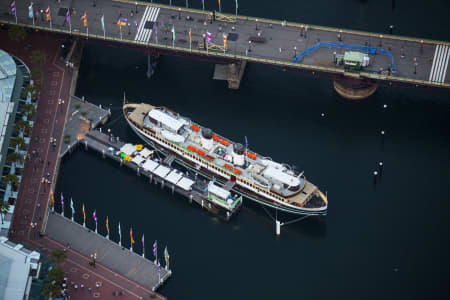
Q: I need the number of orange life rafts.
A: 10